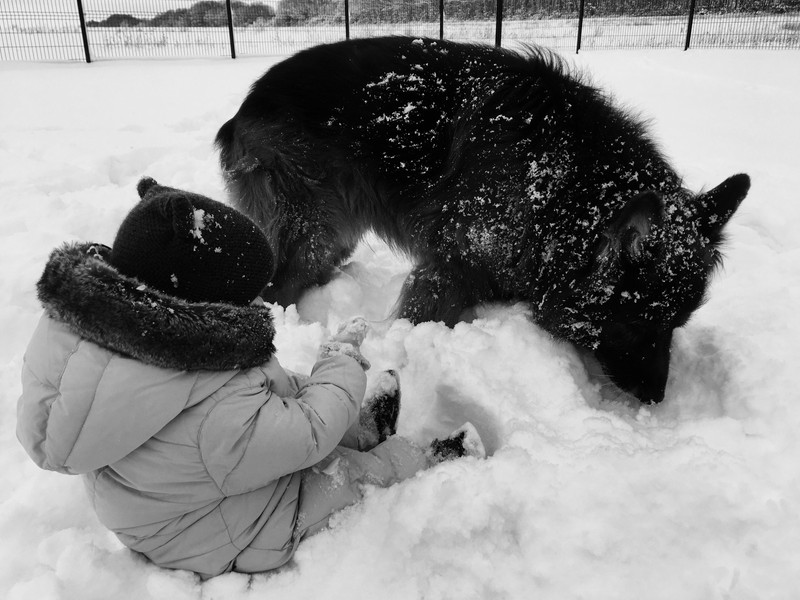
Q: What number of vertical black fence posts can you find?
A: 7